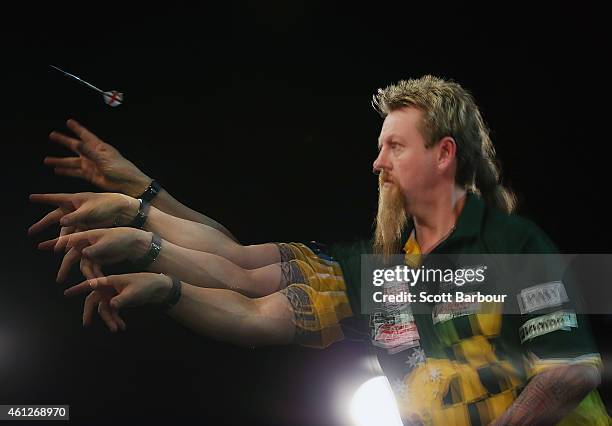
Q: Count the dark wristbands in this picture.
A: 4